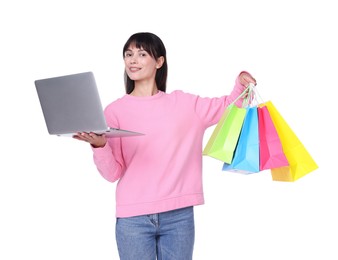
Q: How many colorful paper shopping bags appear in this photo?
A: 4